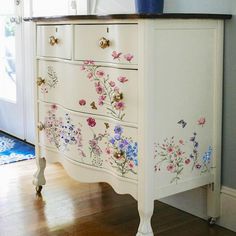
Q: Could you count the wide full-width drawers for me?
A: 2